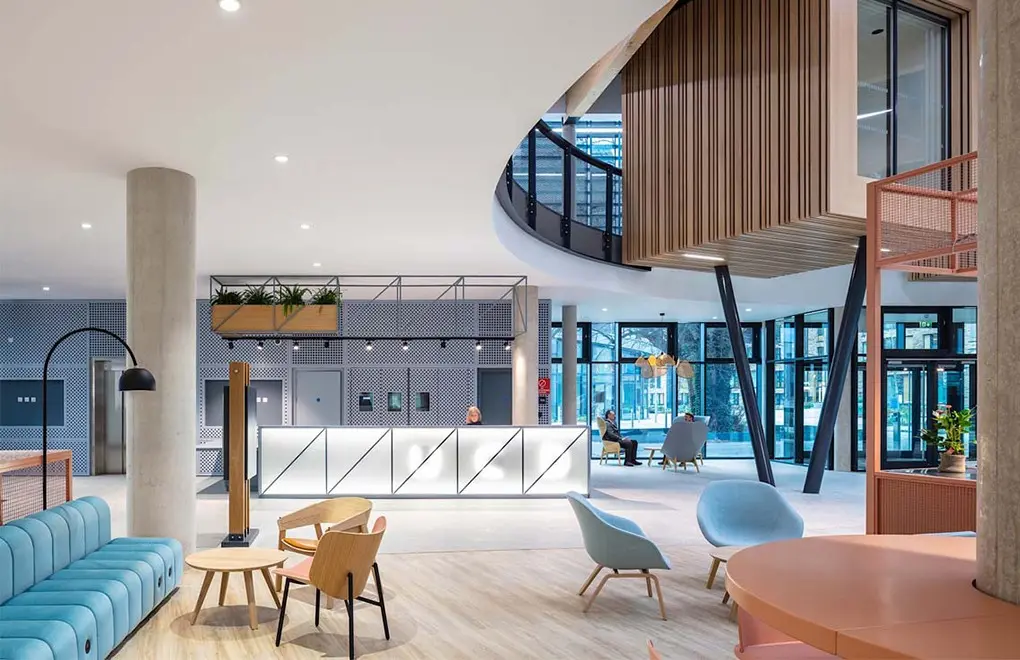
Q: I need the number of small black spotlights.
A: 9